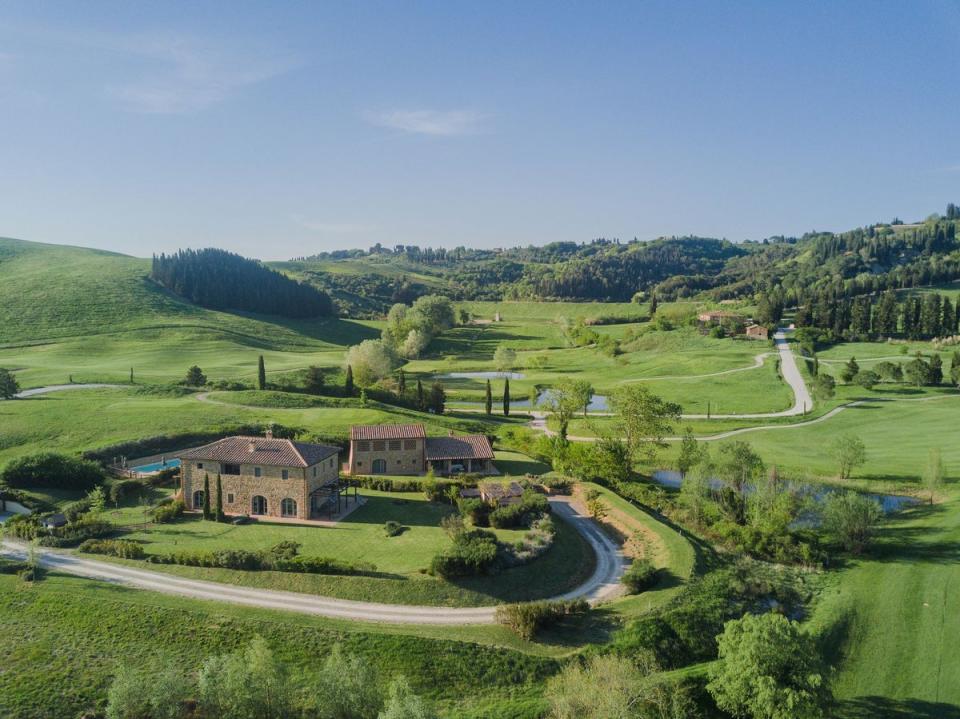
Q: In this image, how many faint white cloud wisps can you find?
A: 2